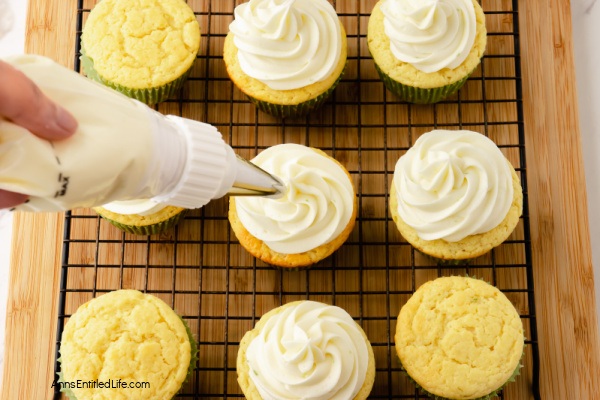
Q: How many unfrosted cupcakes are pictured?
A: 3